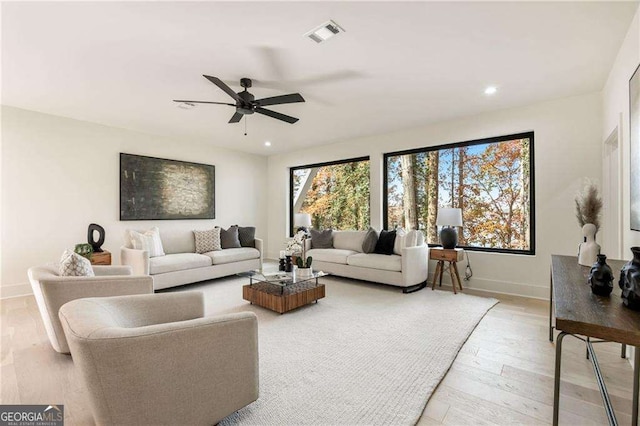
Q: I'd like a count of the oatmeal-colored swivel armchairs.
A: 2